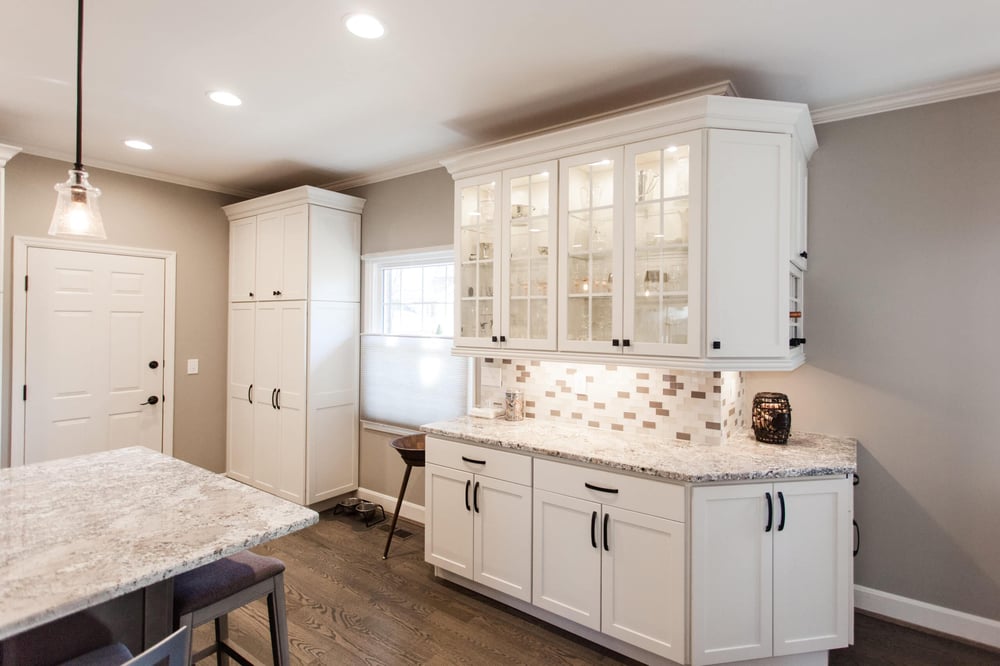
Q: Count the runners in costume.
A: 0